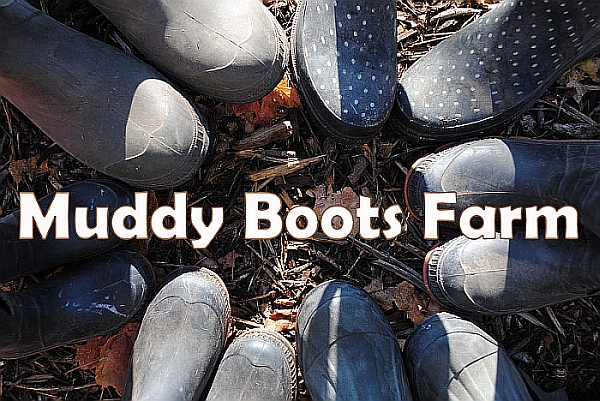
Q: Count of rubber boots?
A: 12